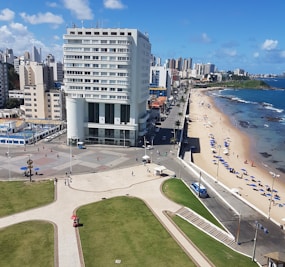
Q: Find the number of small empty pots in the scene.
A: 0